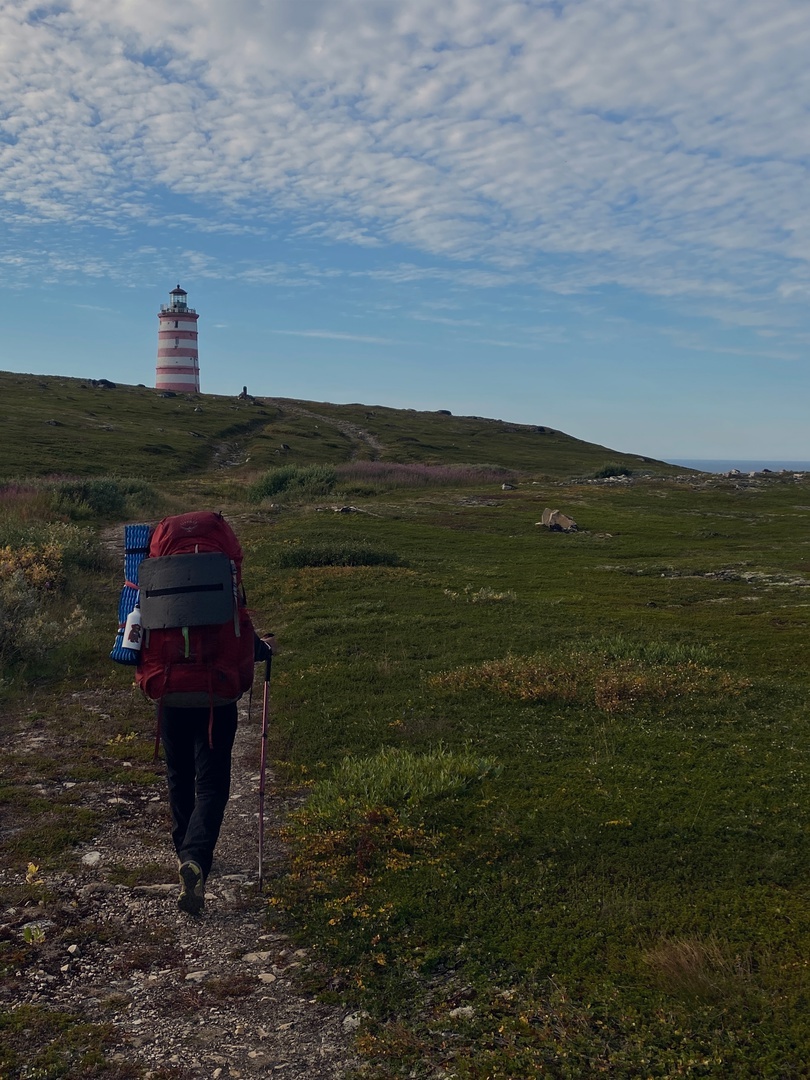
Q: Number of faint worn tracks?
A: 2